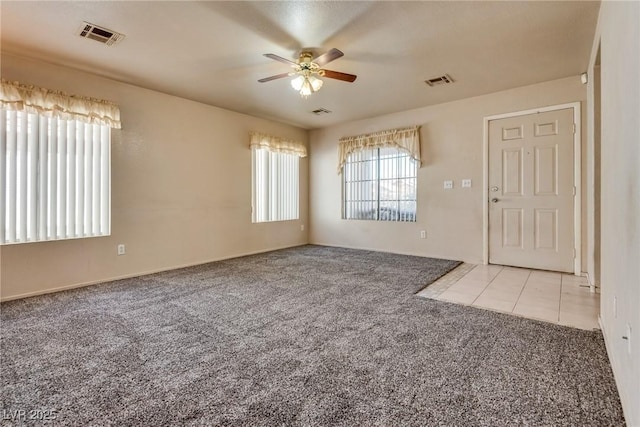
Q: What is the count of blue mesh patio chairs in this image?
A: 0